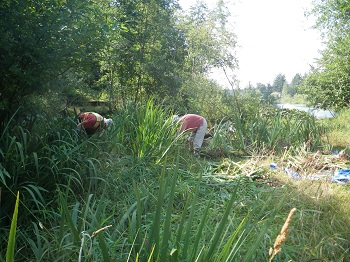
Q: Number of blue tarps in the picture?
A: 1